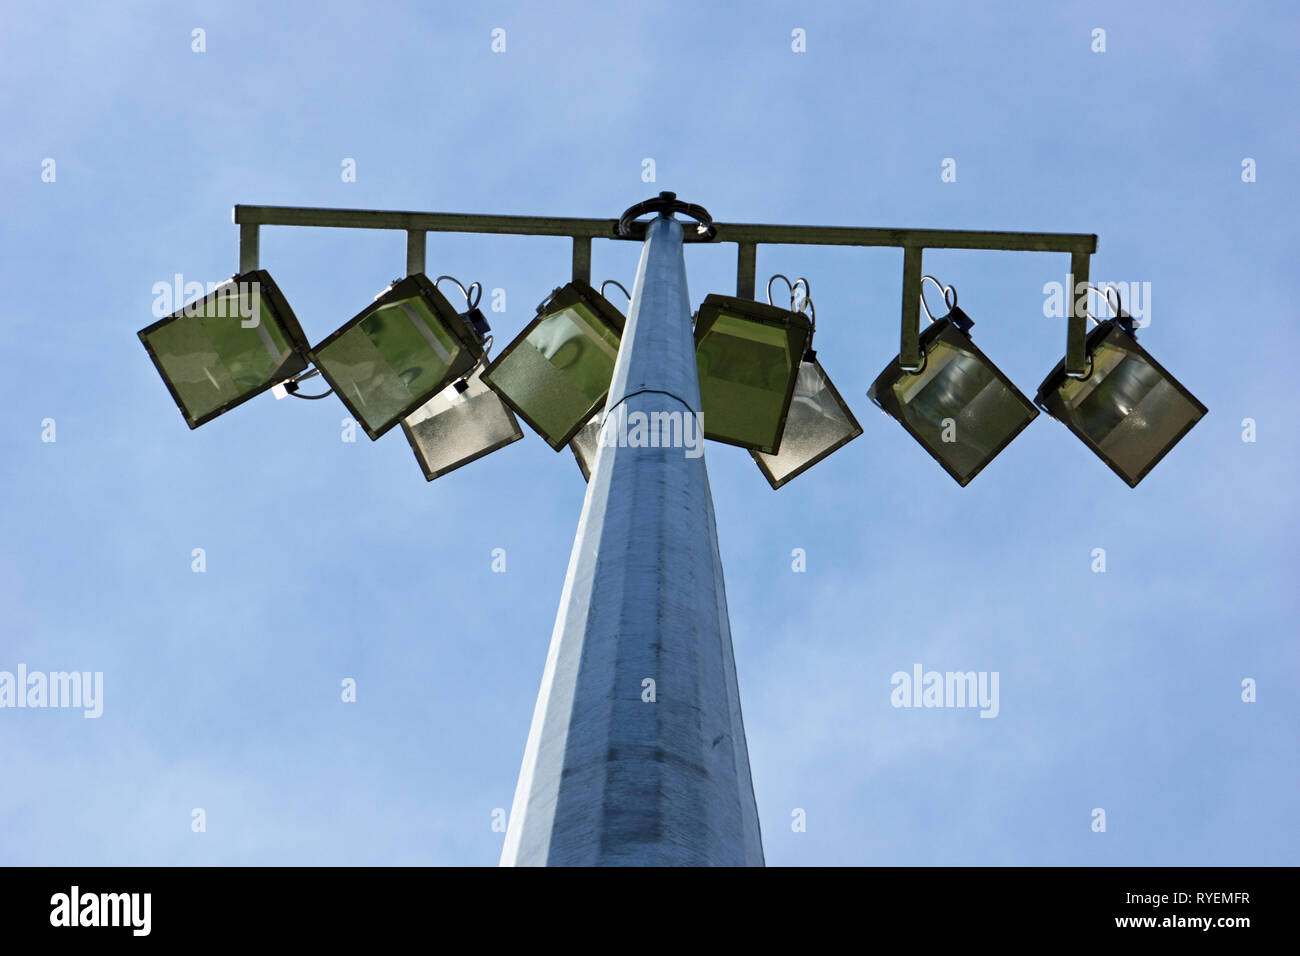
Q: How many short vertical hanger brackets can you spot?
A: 6